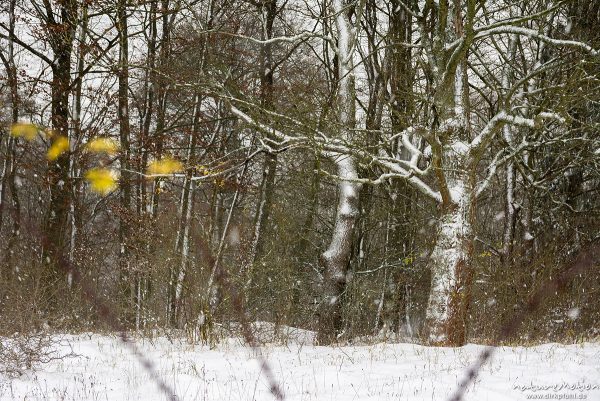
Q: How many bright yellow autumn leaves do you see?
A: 5